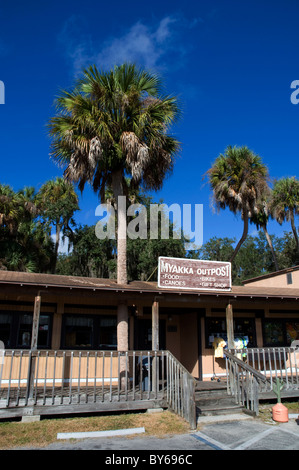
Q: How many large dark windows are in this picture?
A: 4